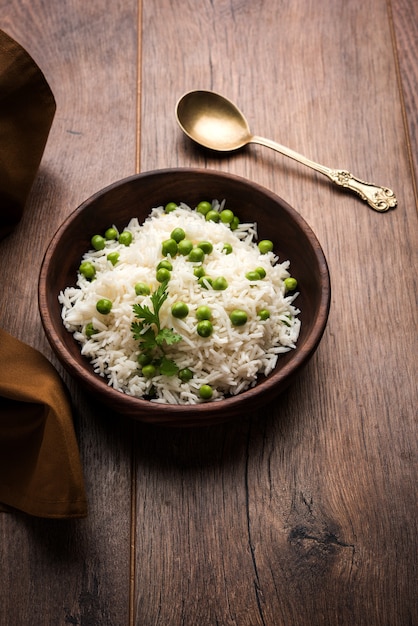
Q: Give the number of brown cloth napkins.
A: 2